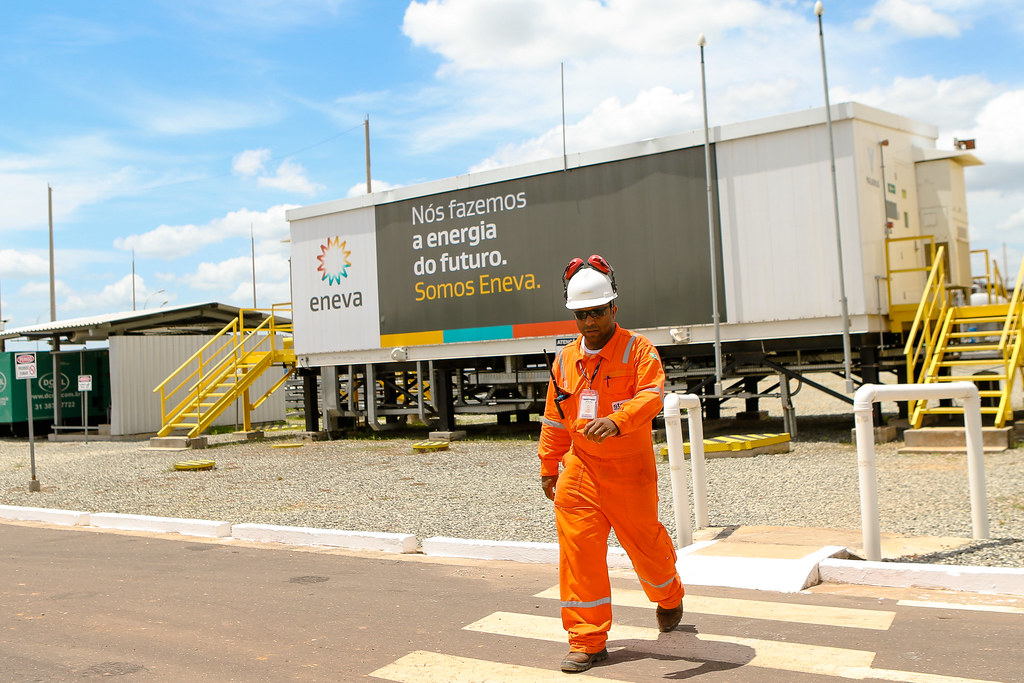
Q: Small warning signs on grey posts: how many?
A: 2